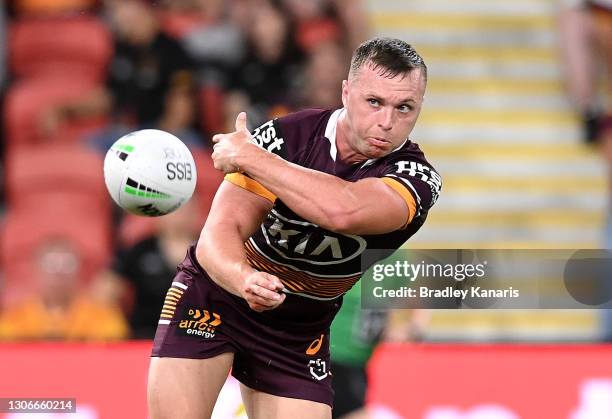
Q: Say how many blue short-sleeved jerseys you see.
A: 0